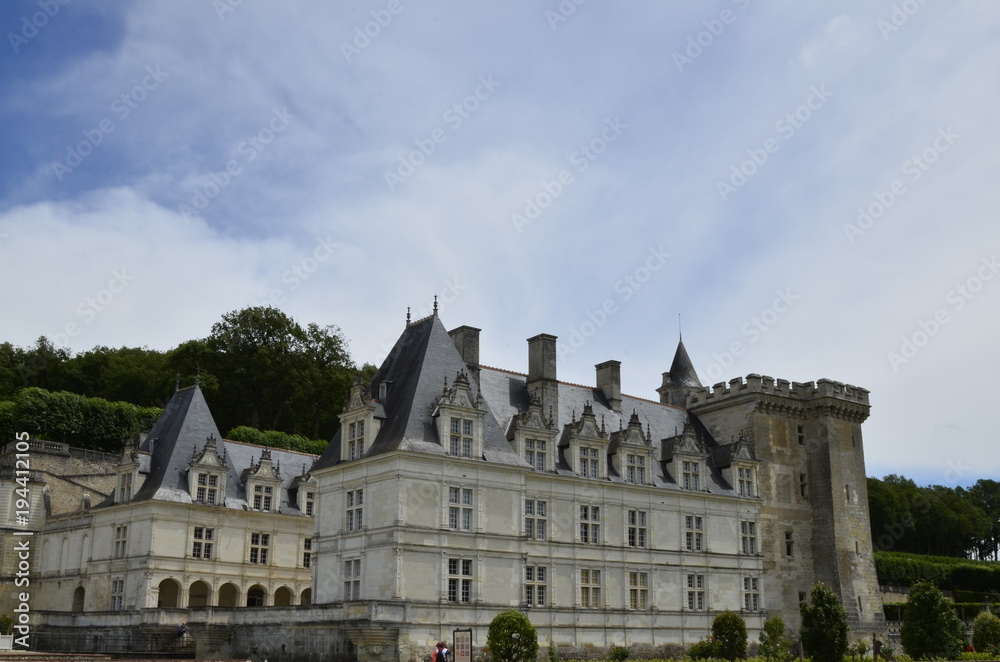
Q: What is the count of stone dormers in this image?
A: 11